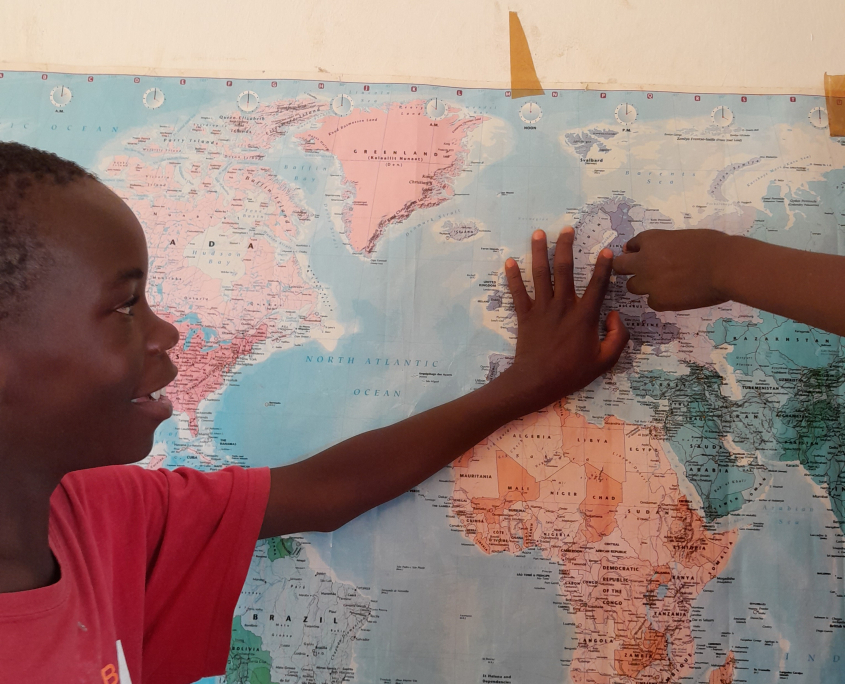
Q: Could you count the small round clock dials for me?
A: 9